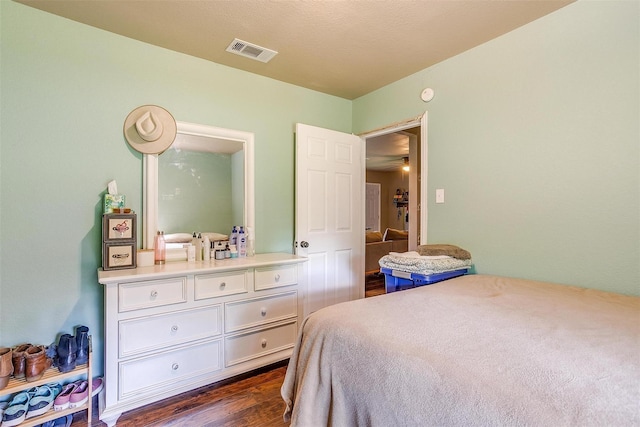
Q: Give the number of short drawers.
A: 3